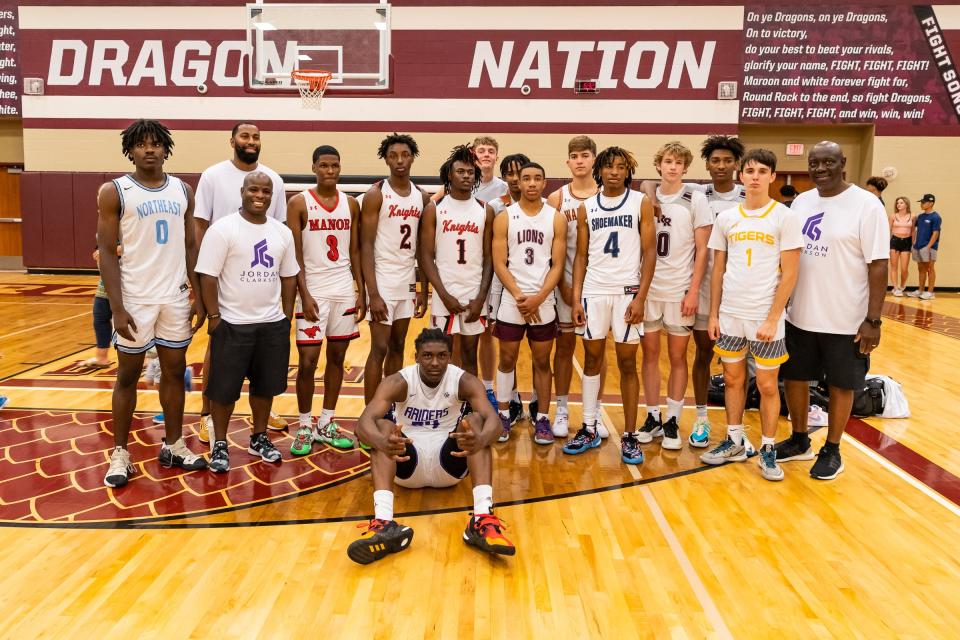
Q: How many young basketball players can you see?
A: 13